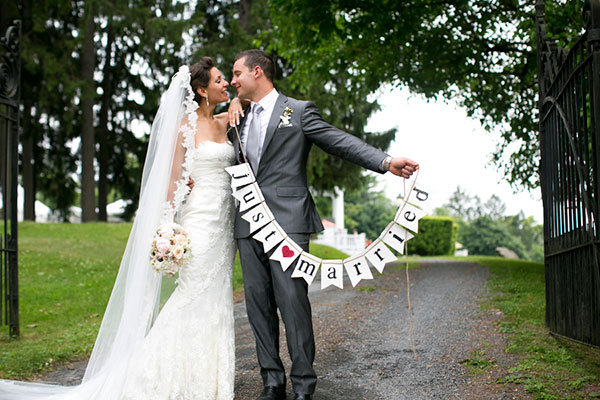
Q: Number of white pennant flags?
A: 12